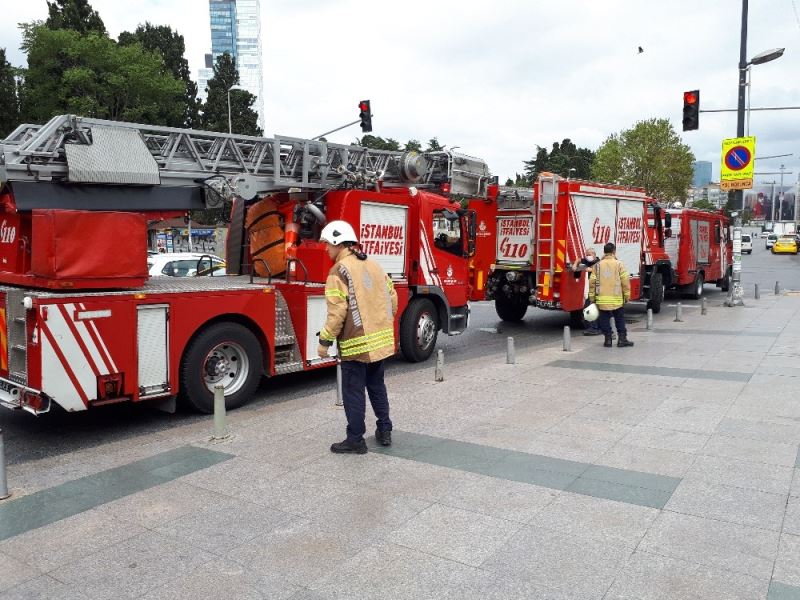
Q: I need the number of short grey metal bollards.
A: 12